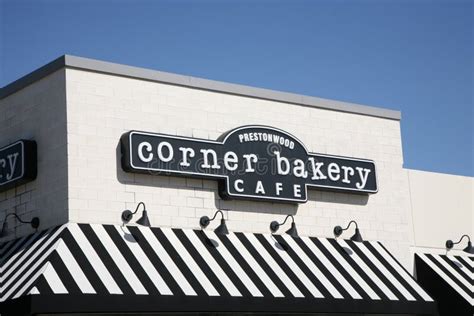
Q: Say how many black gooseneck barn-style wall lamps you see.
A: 6